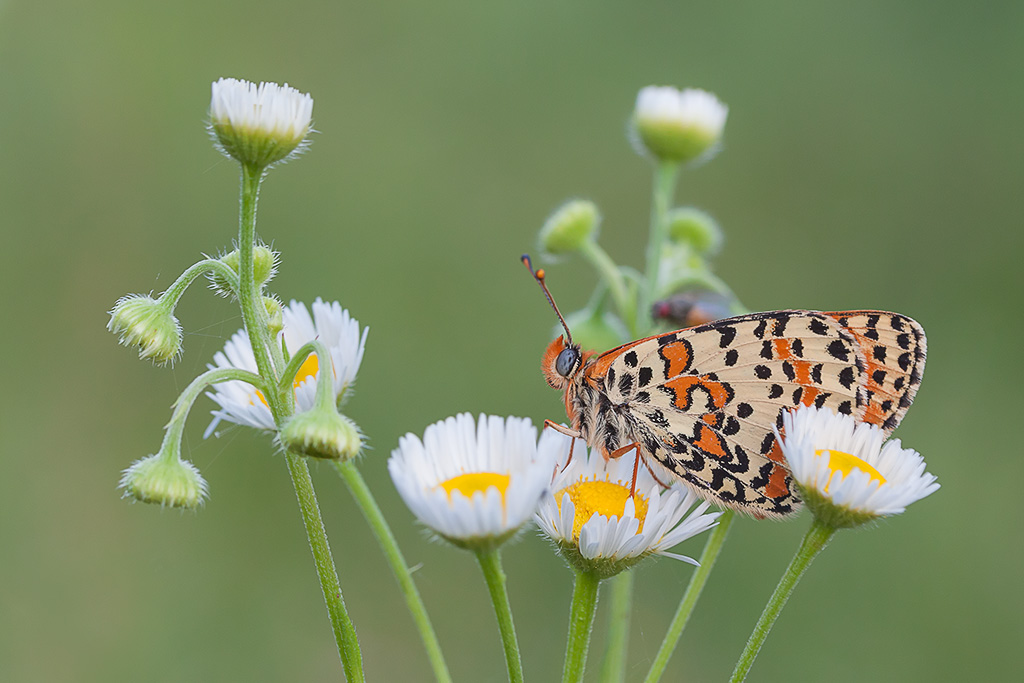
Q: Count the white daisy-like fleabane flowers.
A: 6